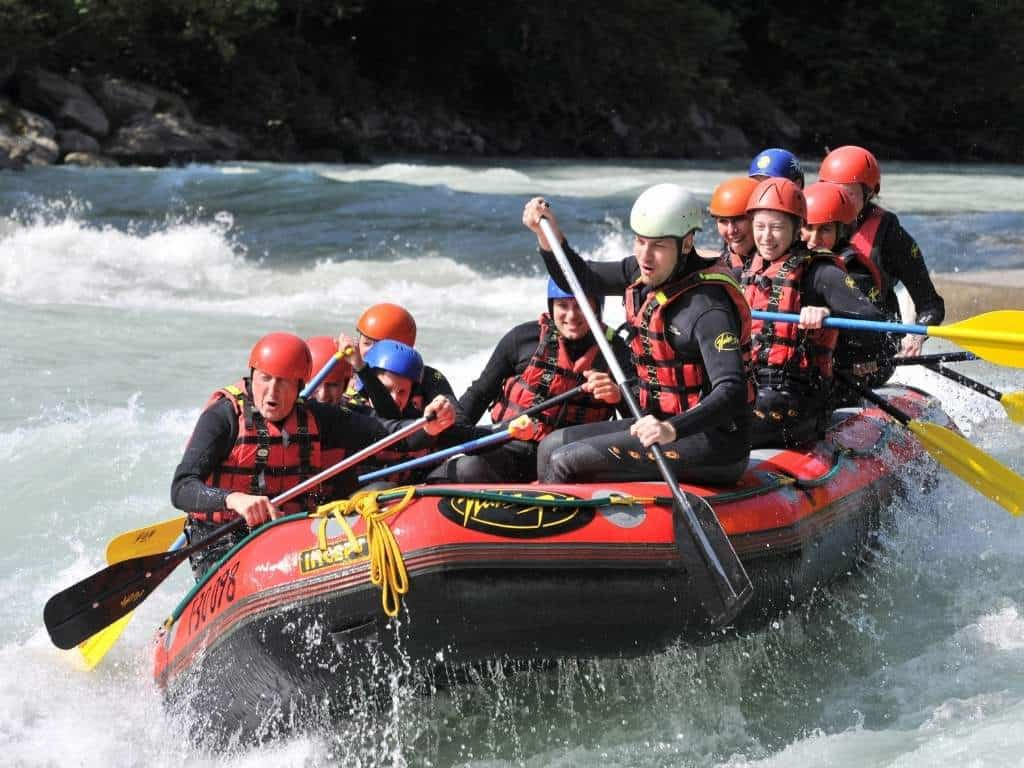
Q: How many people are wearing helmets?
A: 11